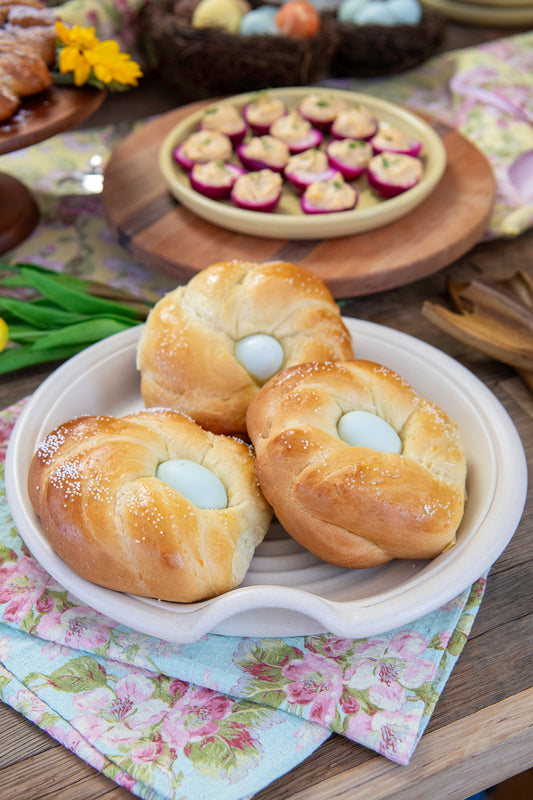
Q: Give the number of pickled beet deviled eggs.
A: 14